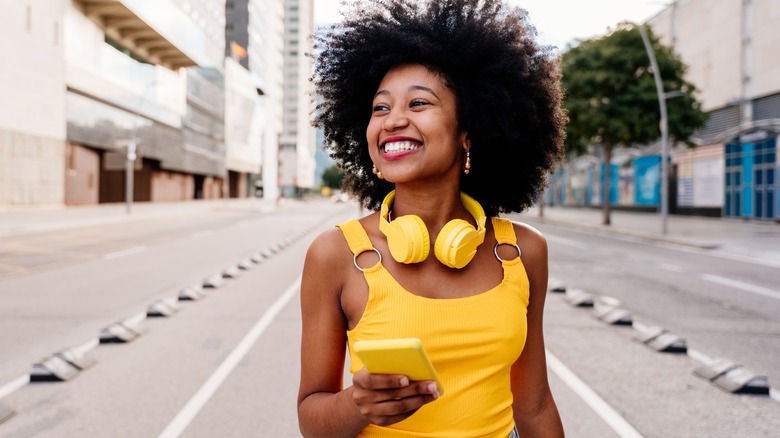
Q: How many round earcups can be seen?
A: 2